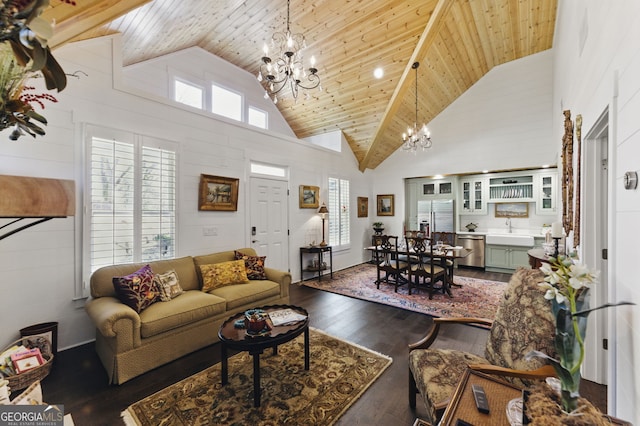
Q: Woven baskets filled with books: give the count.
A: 1